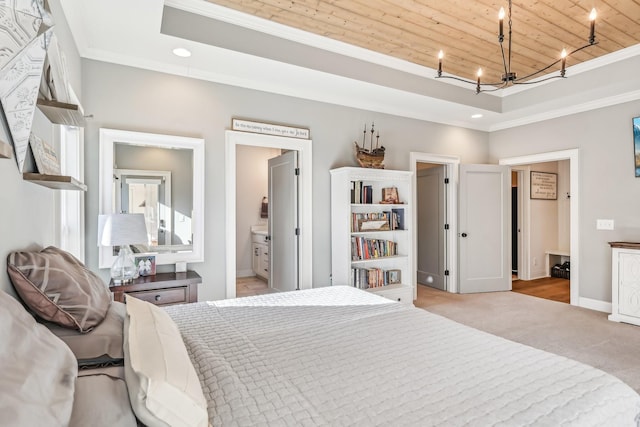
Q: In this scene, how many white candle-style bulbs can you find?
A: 5